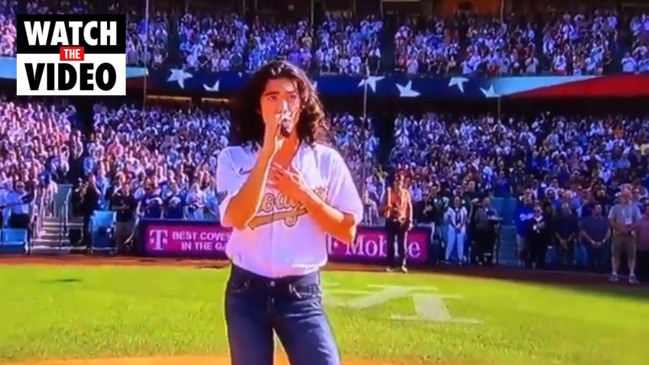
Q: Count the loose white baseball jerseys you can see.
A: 1